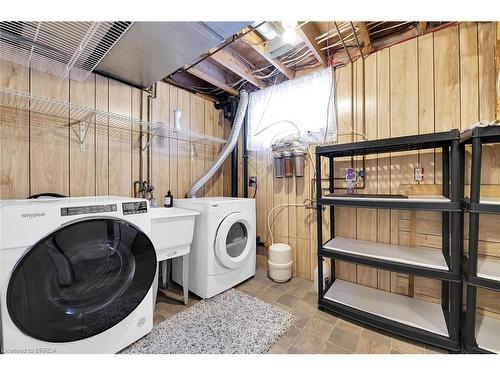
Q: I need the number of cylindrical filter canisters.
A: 3